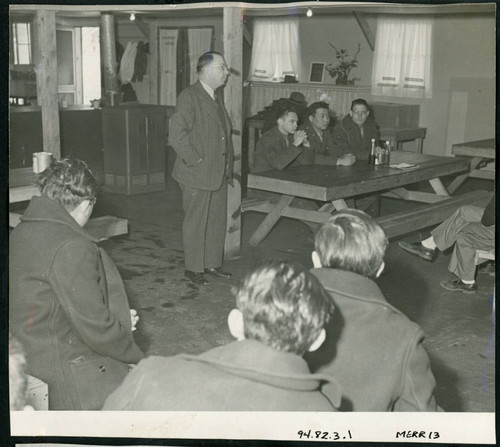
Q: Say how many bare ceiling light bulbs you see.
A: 2